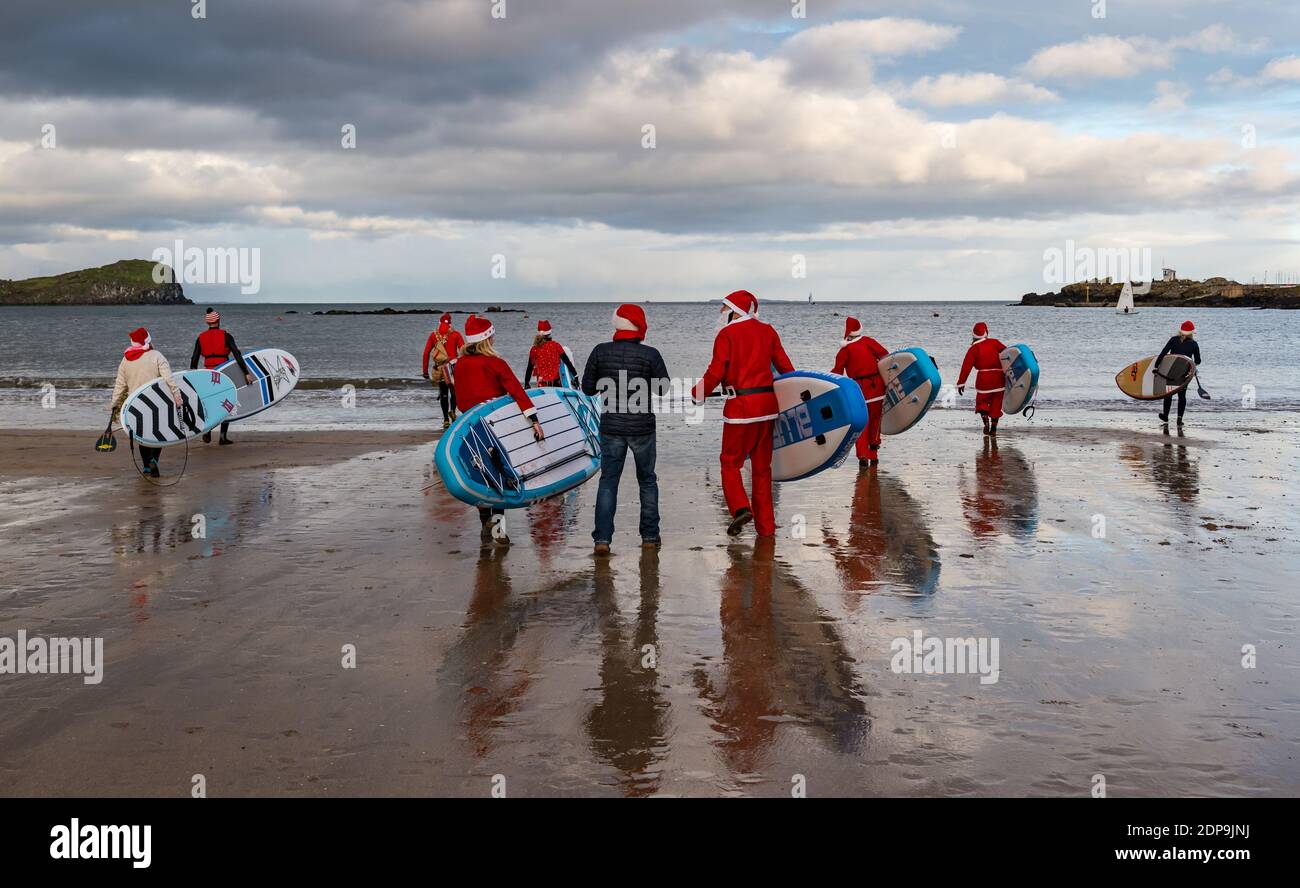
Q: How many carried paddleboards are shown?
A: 8